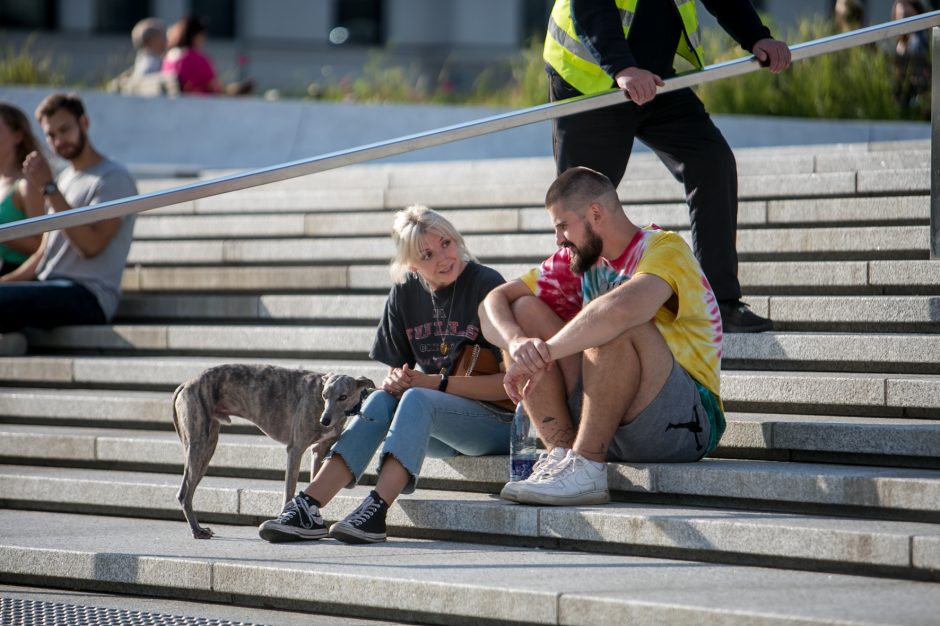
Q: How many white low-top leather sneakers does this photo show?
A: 2